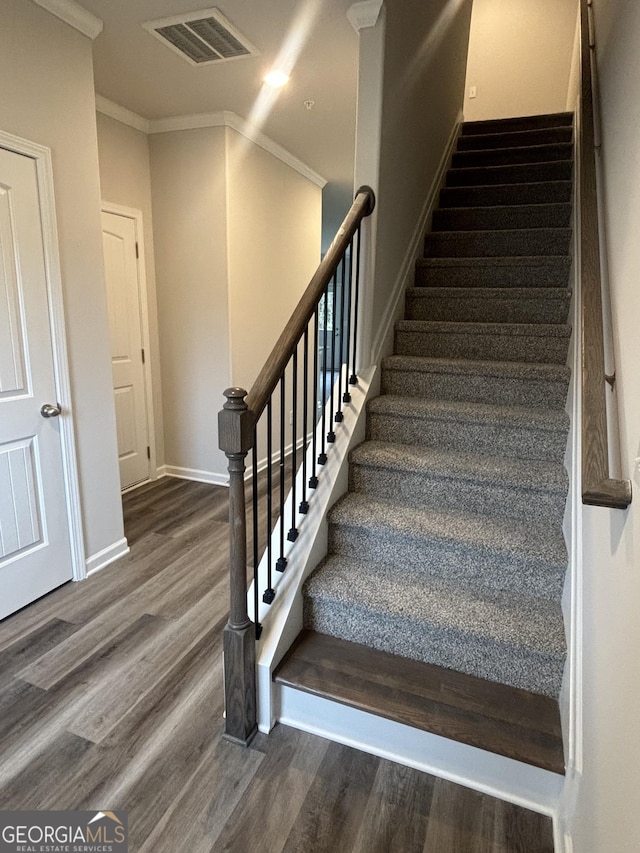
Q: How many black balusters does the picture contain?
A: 11